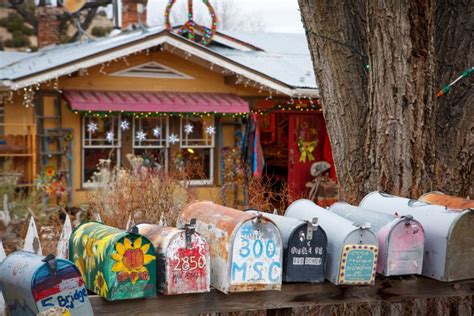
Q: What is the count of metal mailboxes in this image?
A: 9